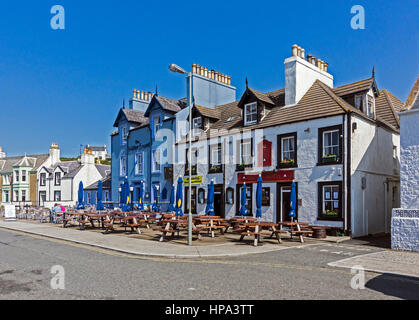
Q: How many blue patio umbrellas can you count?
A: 12